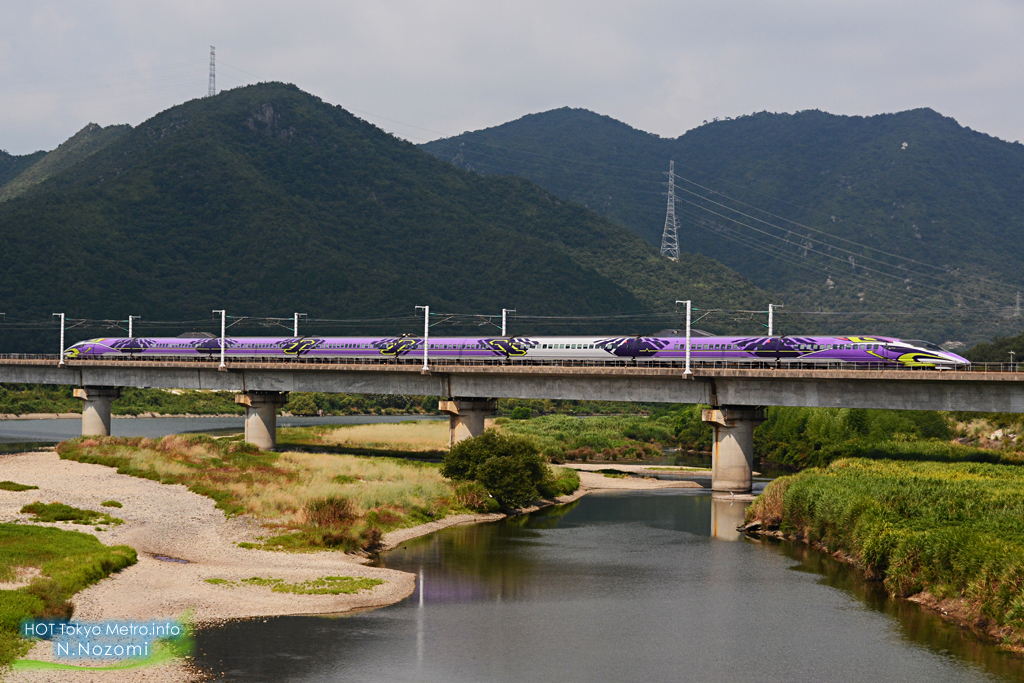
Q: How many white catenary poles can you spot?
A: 8